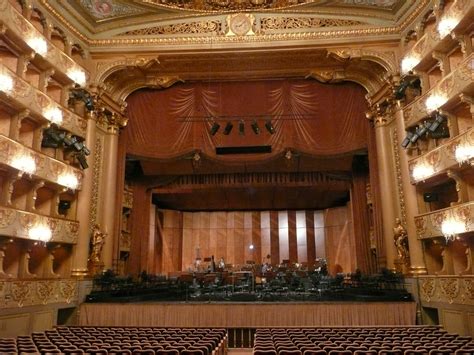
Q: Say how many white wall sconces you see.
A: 13